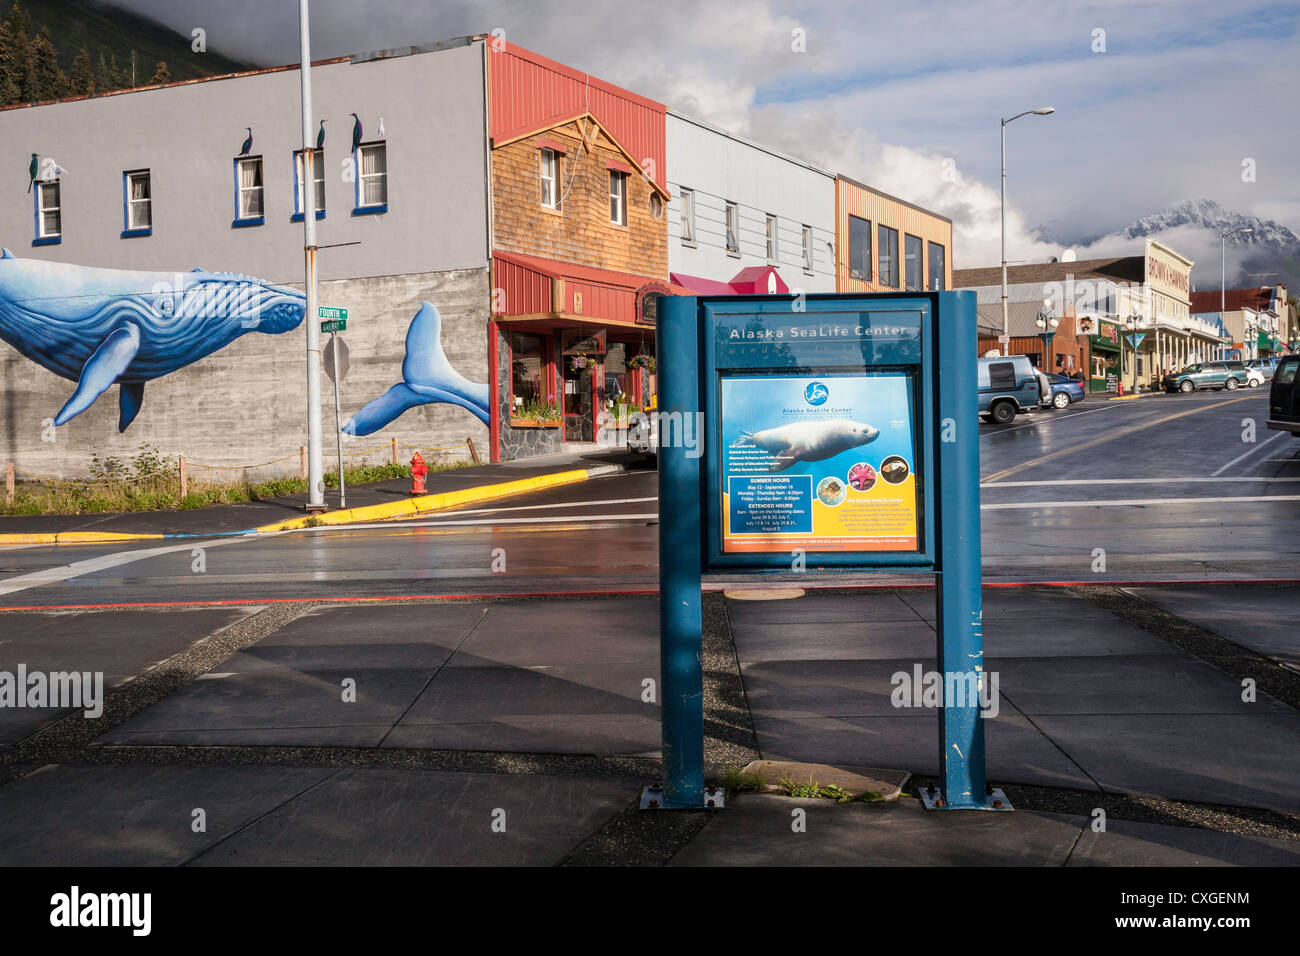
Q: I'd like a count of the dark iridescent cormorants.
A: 4